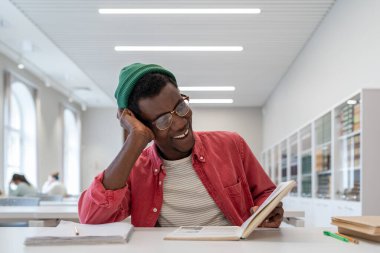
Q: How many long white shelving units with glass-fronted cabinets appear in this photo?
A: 1